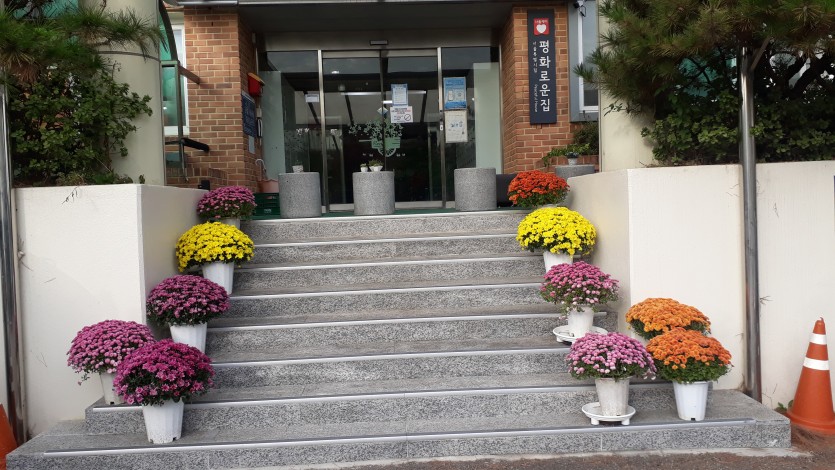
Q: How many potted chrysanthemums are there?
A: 11